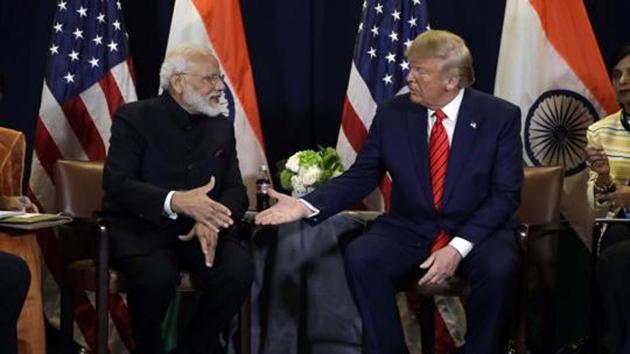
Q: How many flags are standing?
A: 4